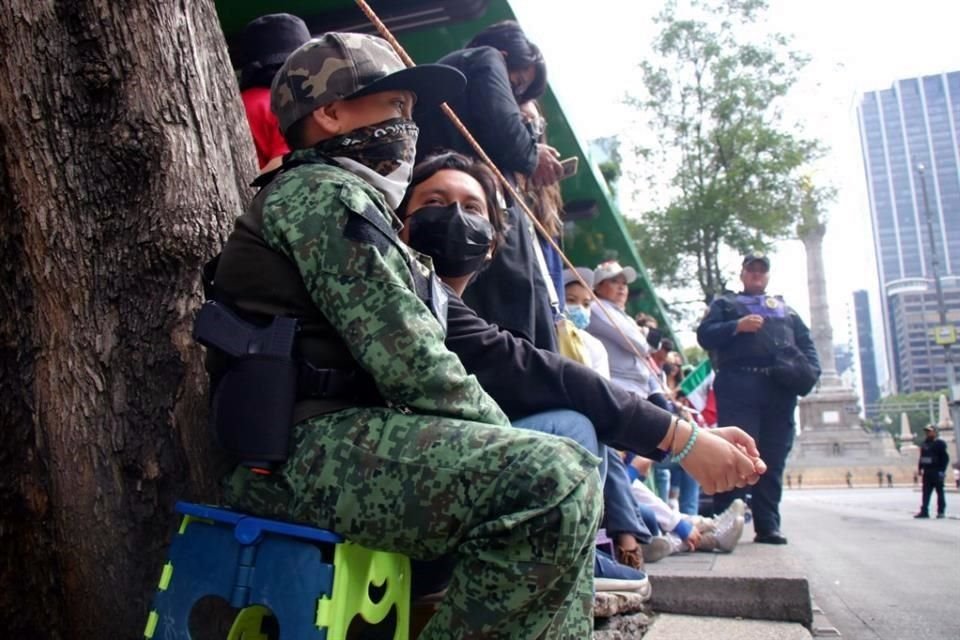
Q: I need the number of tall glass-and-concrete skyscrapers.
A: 2